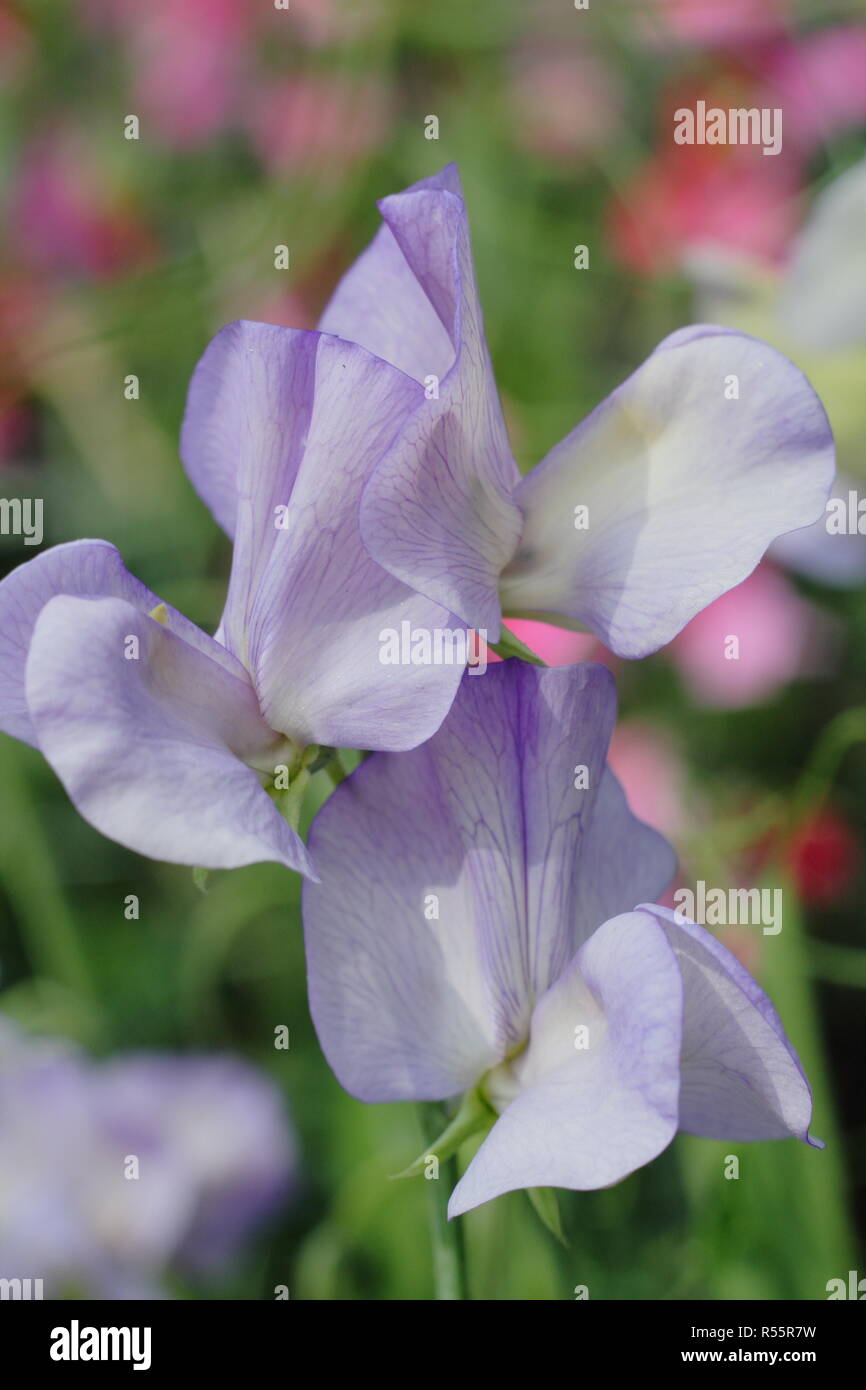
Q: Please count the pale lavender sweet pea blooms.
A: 3